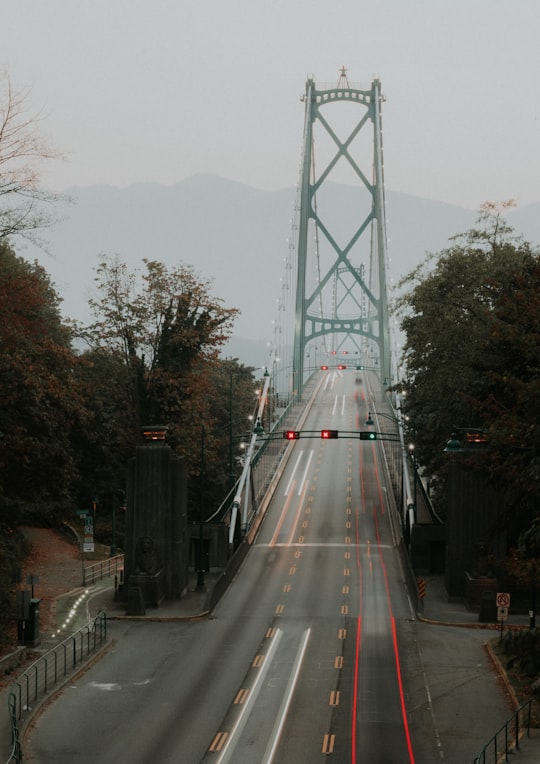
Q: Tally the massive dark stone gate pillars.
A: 2